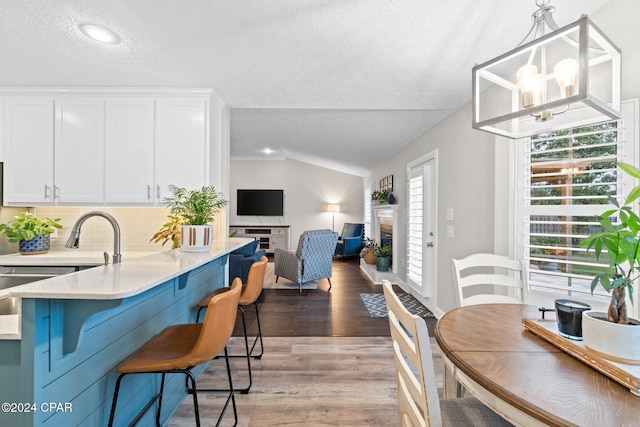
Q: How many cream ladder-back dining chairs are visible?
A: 2